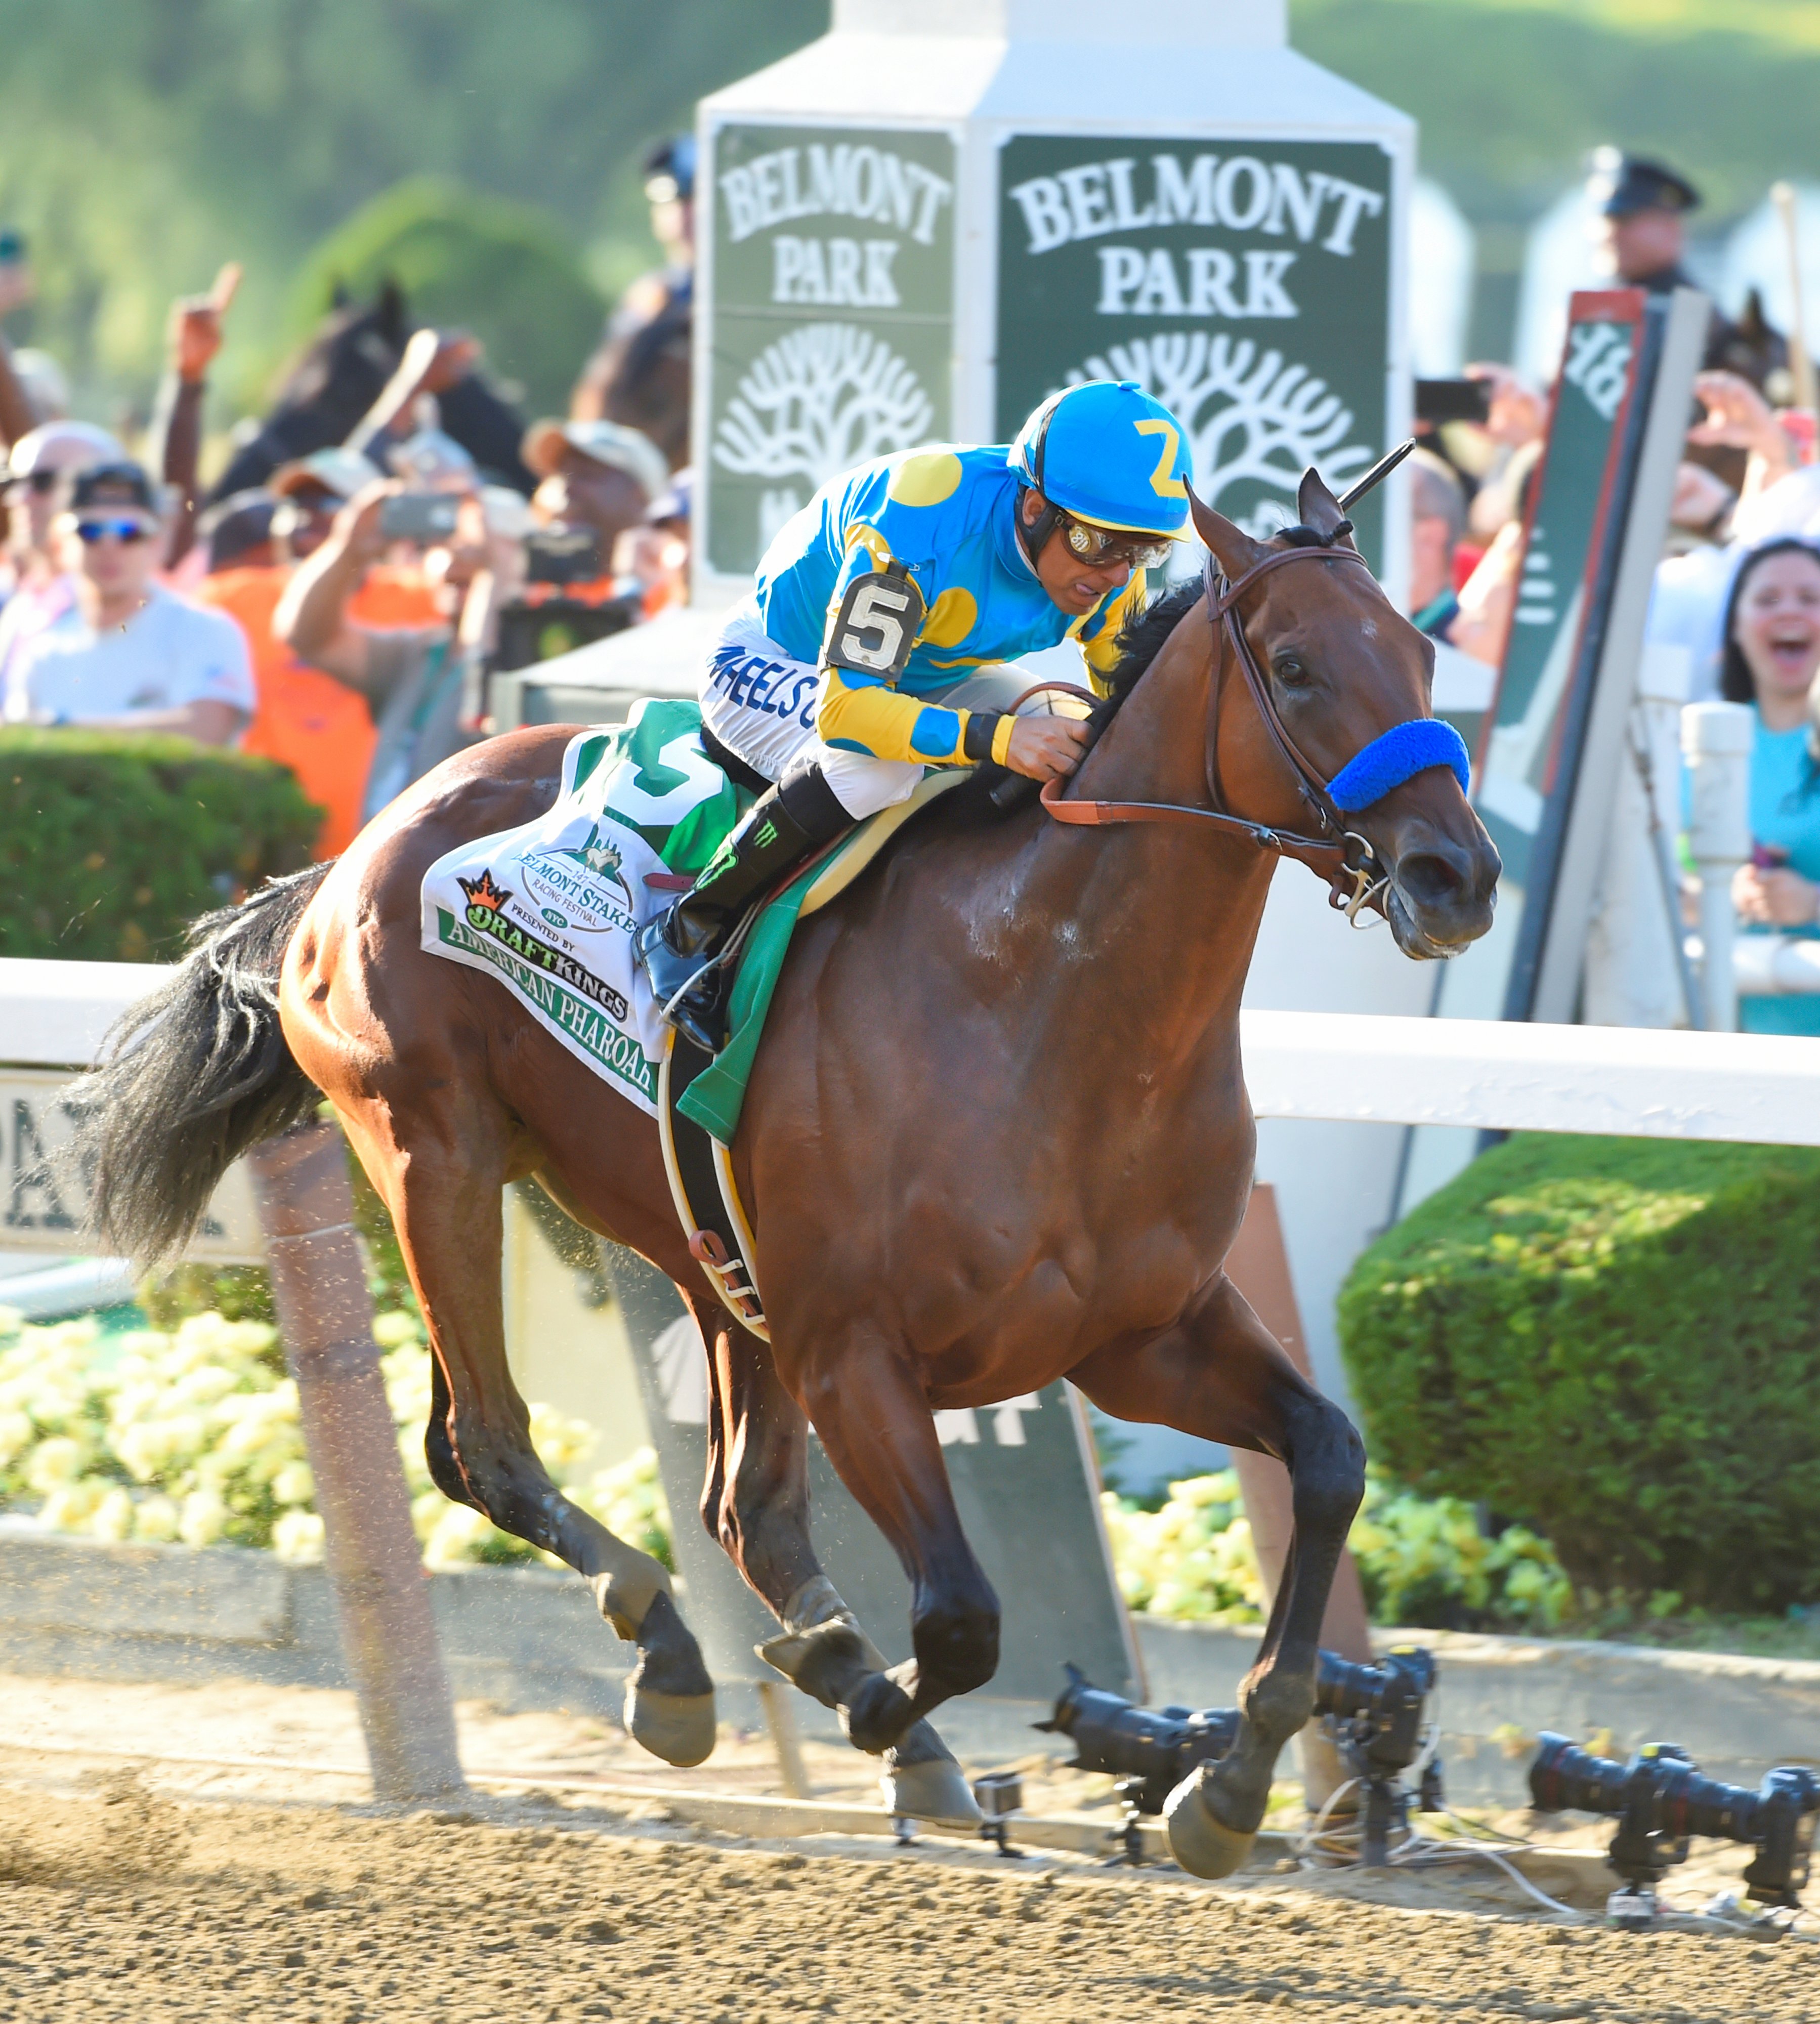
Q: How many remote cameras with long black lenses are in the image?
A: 4